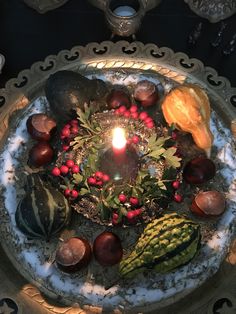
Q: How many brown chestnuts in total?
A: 8